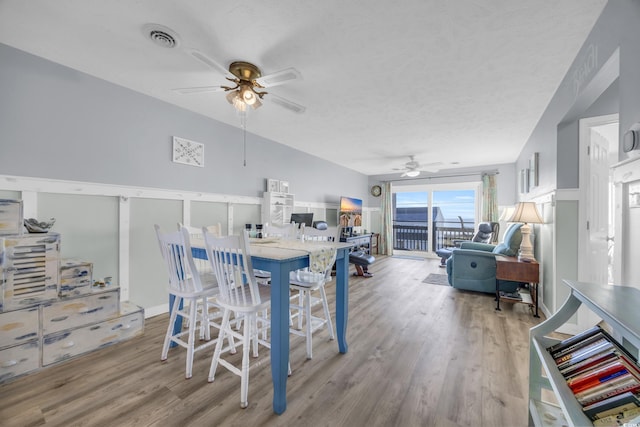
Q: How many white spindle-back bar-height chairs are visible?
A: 5